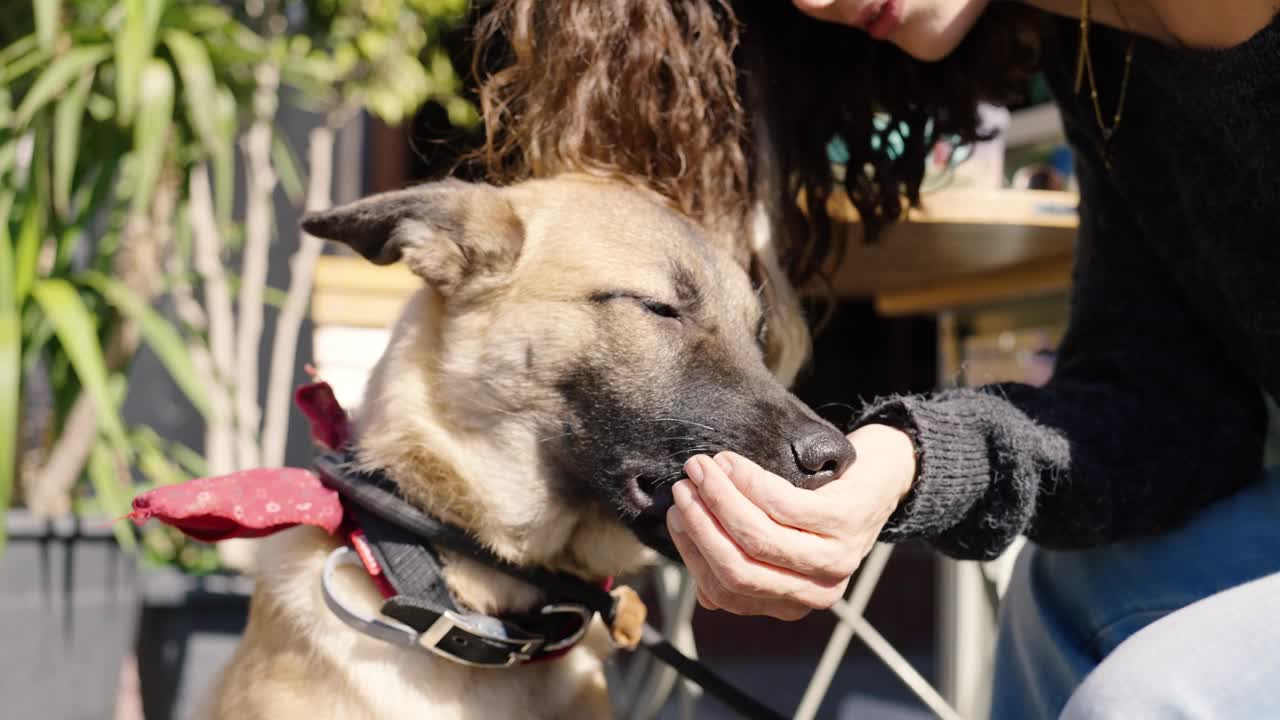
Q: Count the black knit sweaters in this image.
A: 1